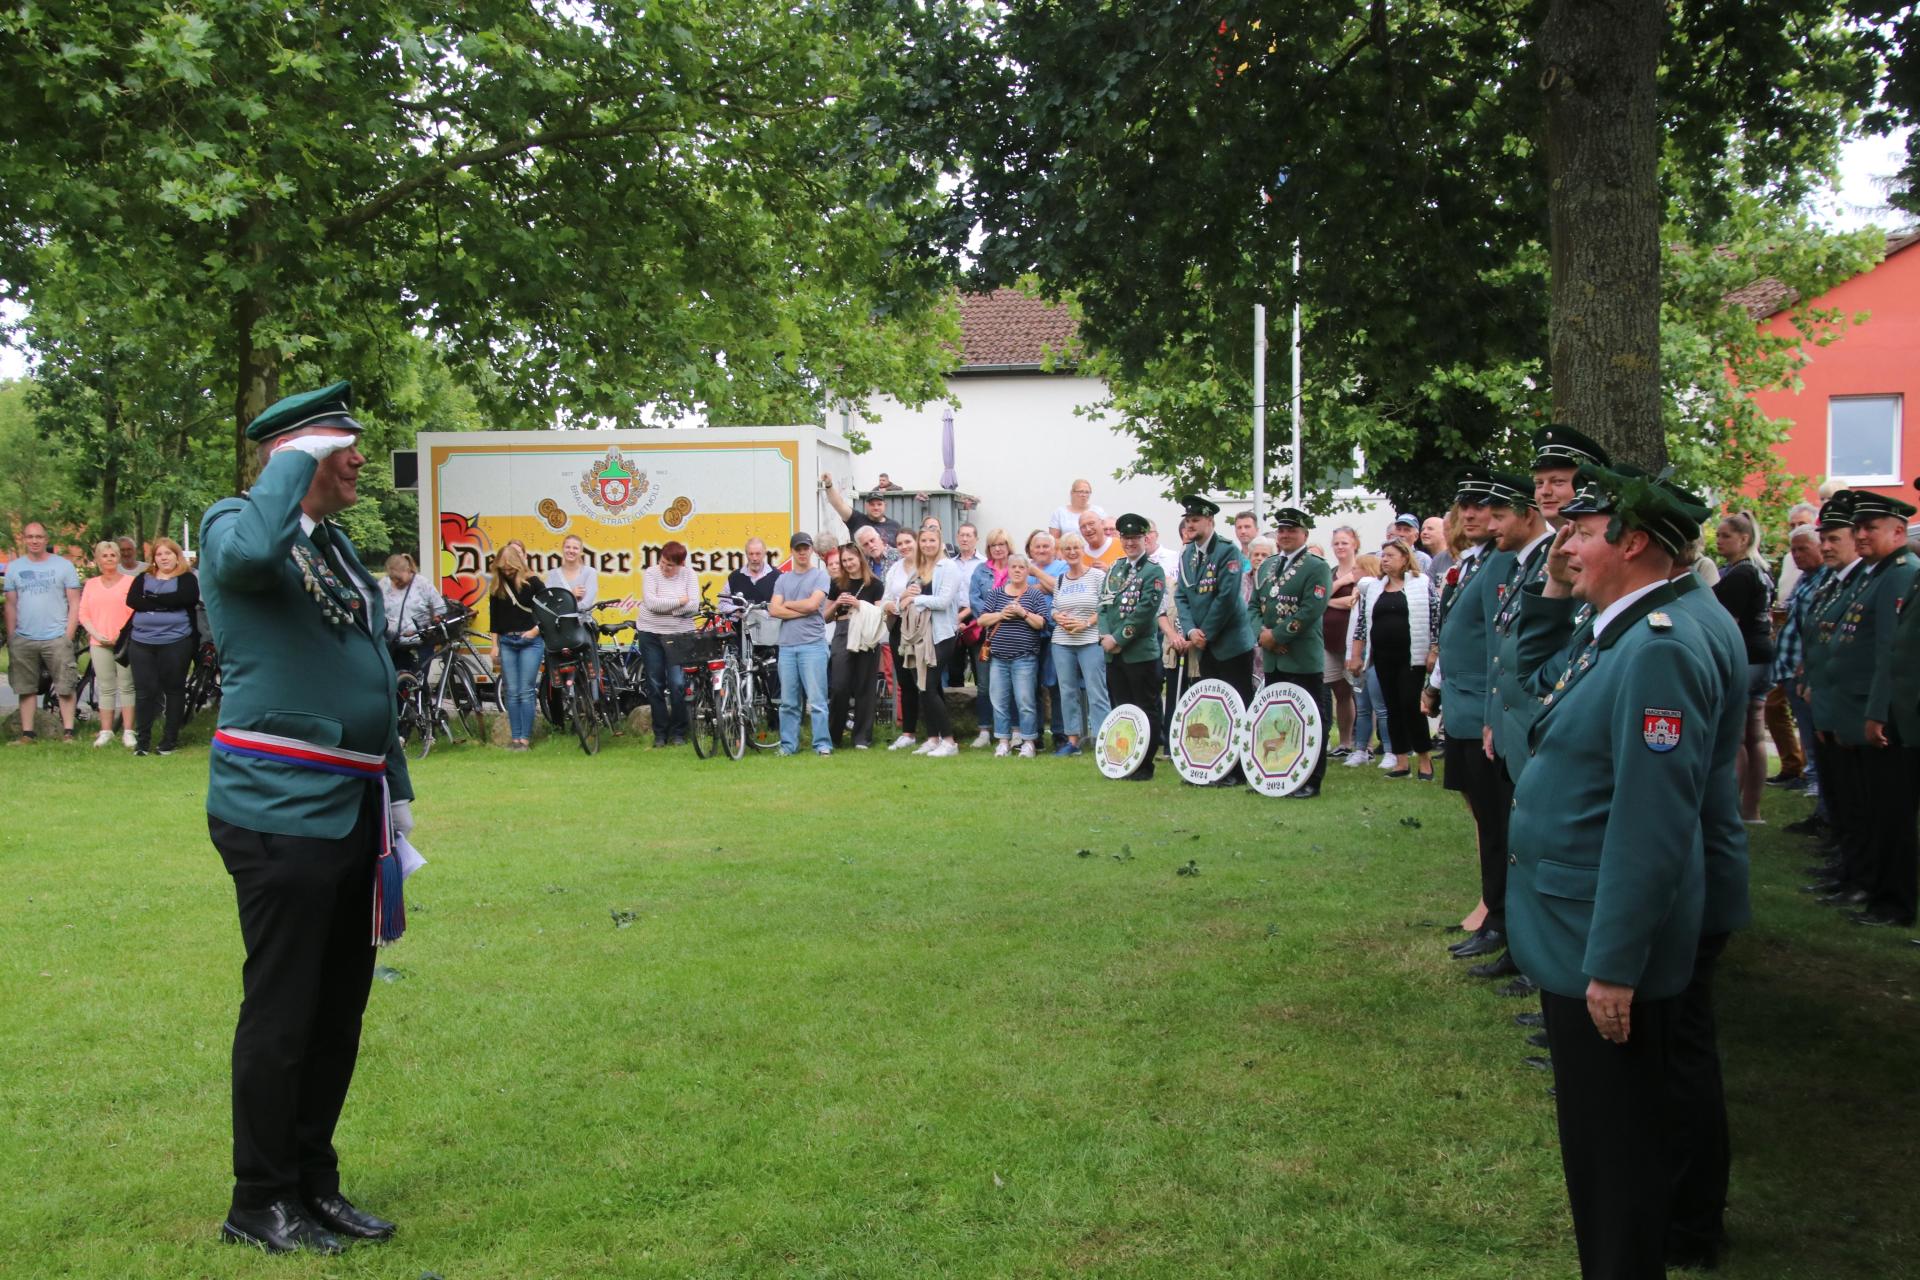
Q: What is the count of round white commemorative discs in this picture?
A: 3